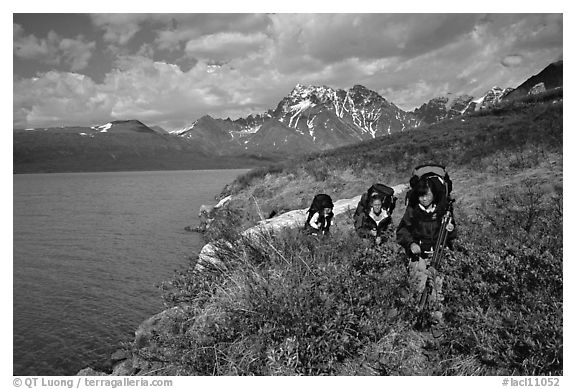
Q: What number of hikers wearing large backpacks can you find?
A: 3